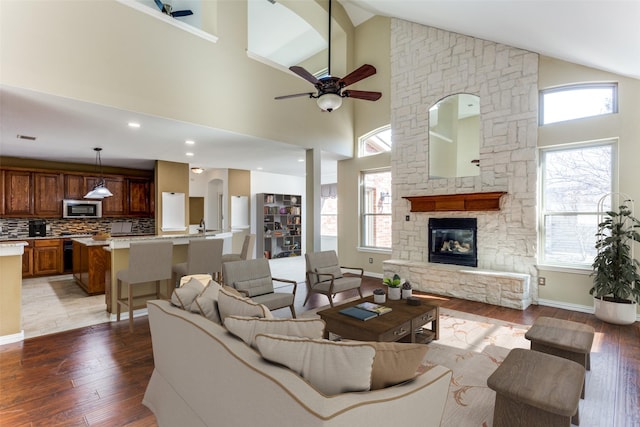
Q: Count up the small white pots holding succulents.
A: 3